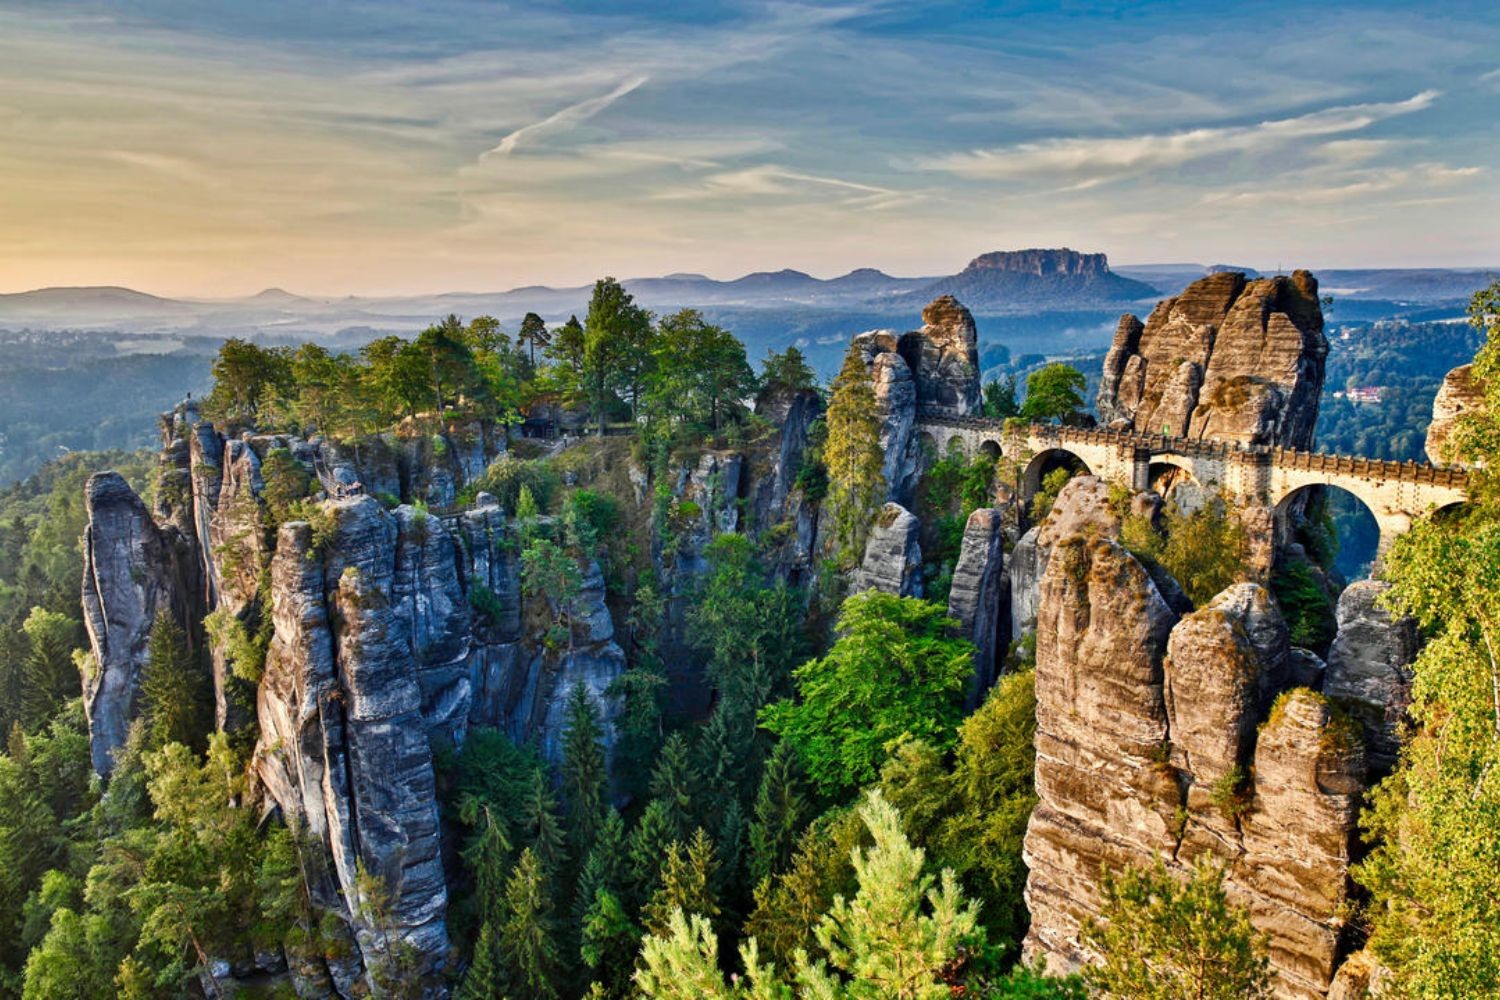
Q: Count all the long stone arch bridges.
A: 1